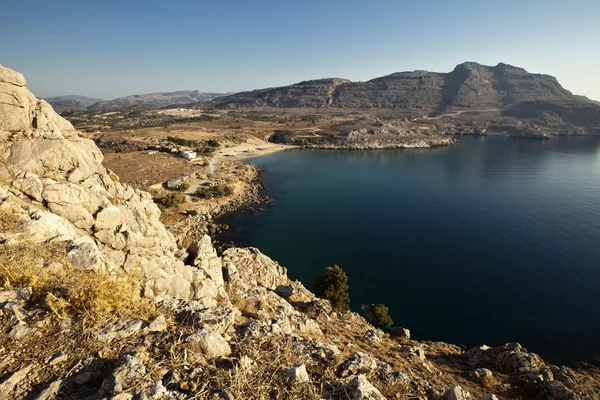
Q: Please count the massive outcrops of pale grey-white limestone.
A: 1